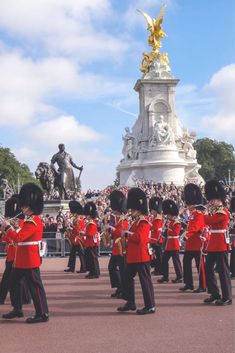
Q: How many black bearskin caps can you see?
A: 11